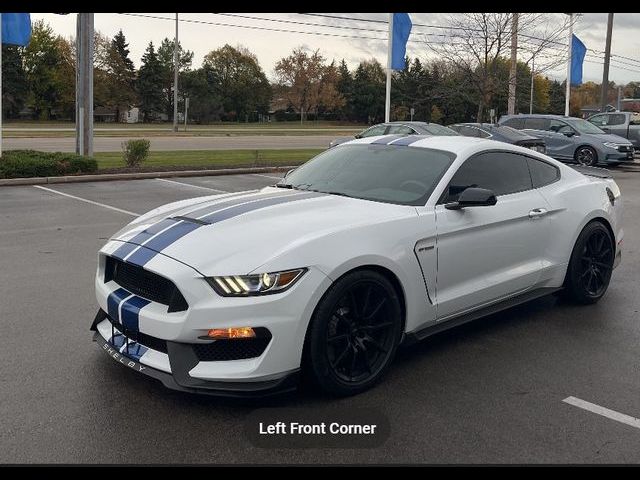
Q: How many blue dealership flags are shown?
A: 3